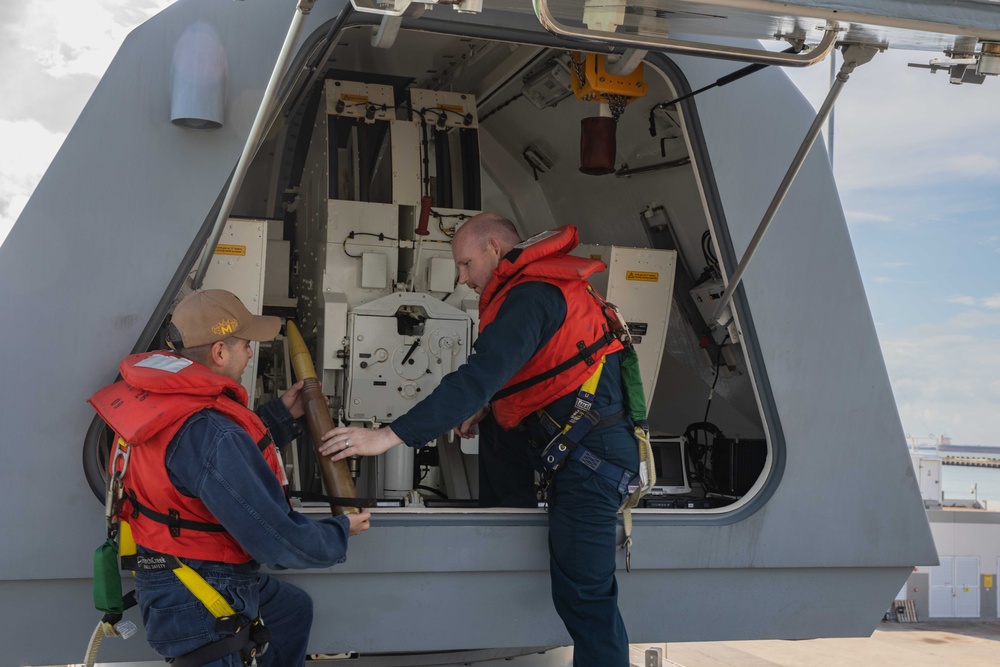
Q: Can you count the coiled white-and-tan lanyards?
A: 2